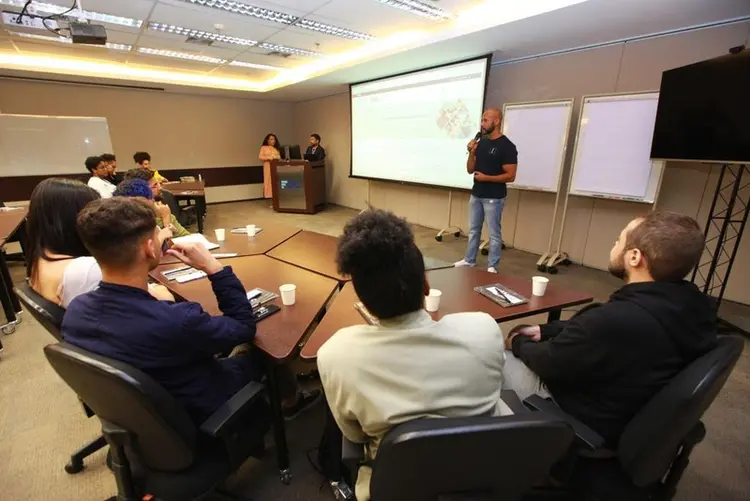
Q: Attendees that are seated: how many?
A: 9